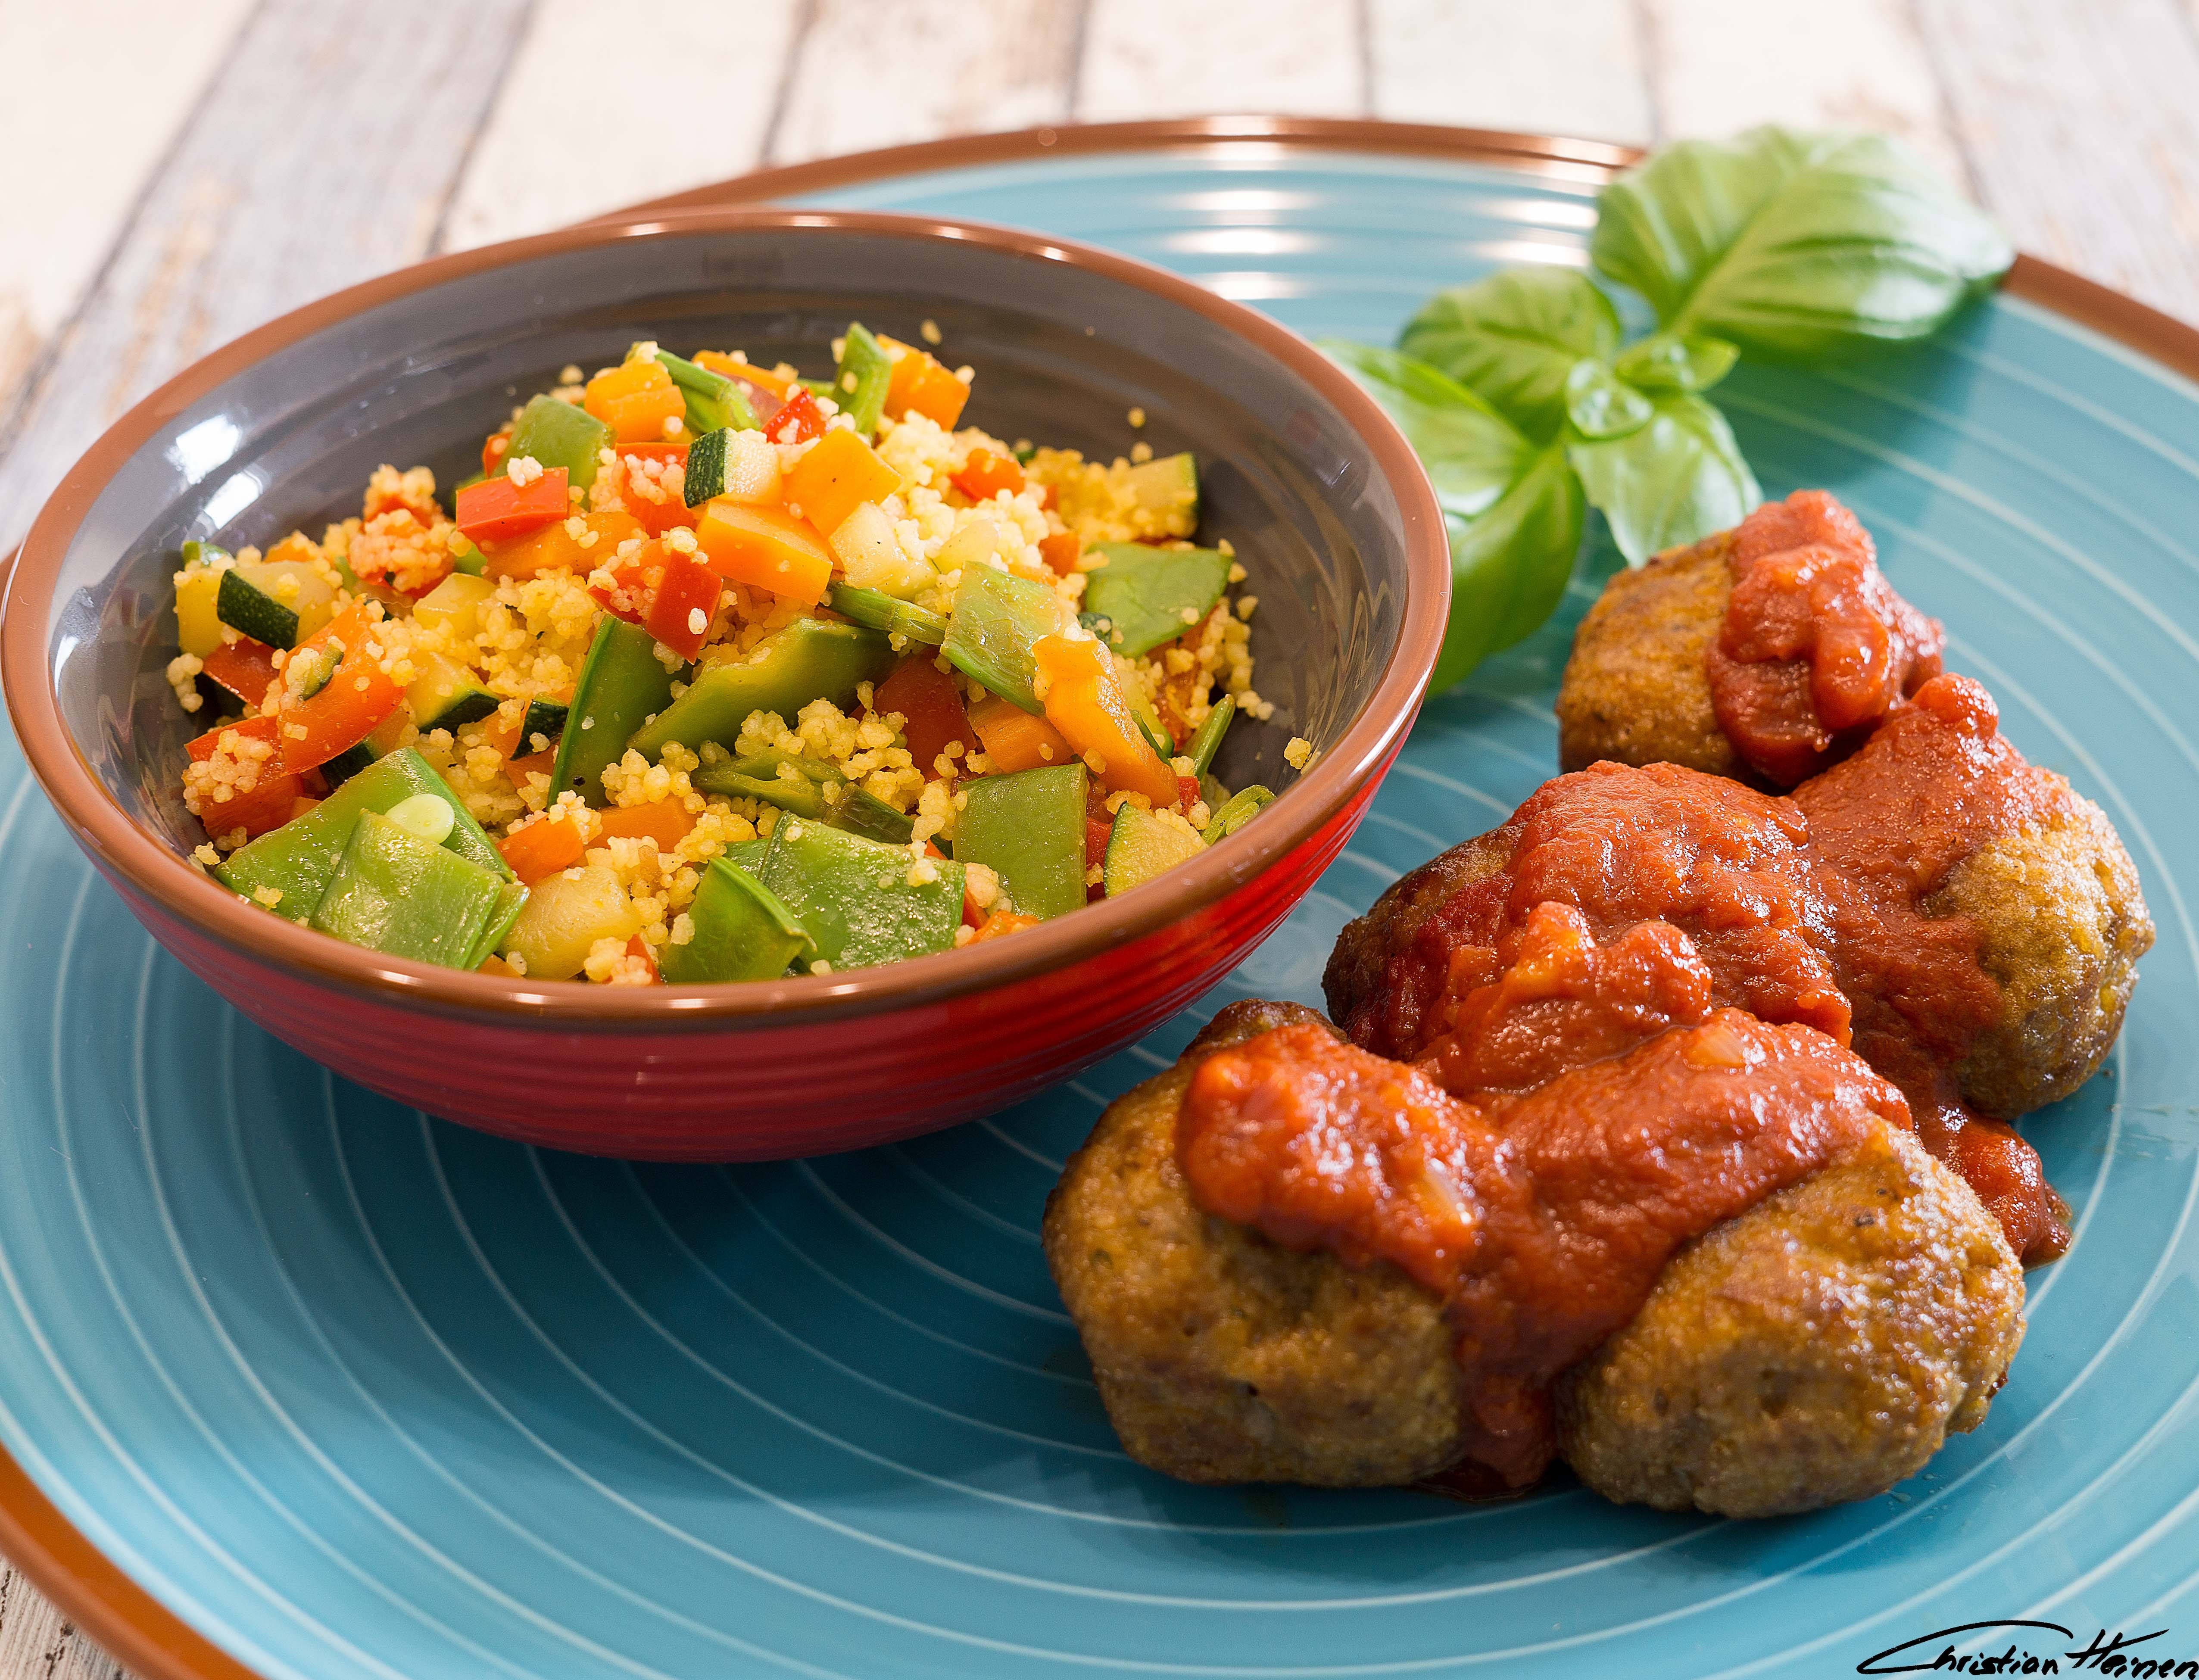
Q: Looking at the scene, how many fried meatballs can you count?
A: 5